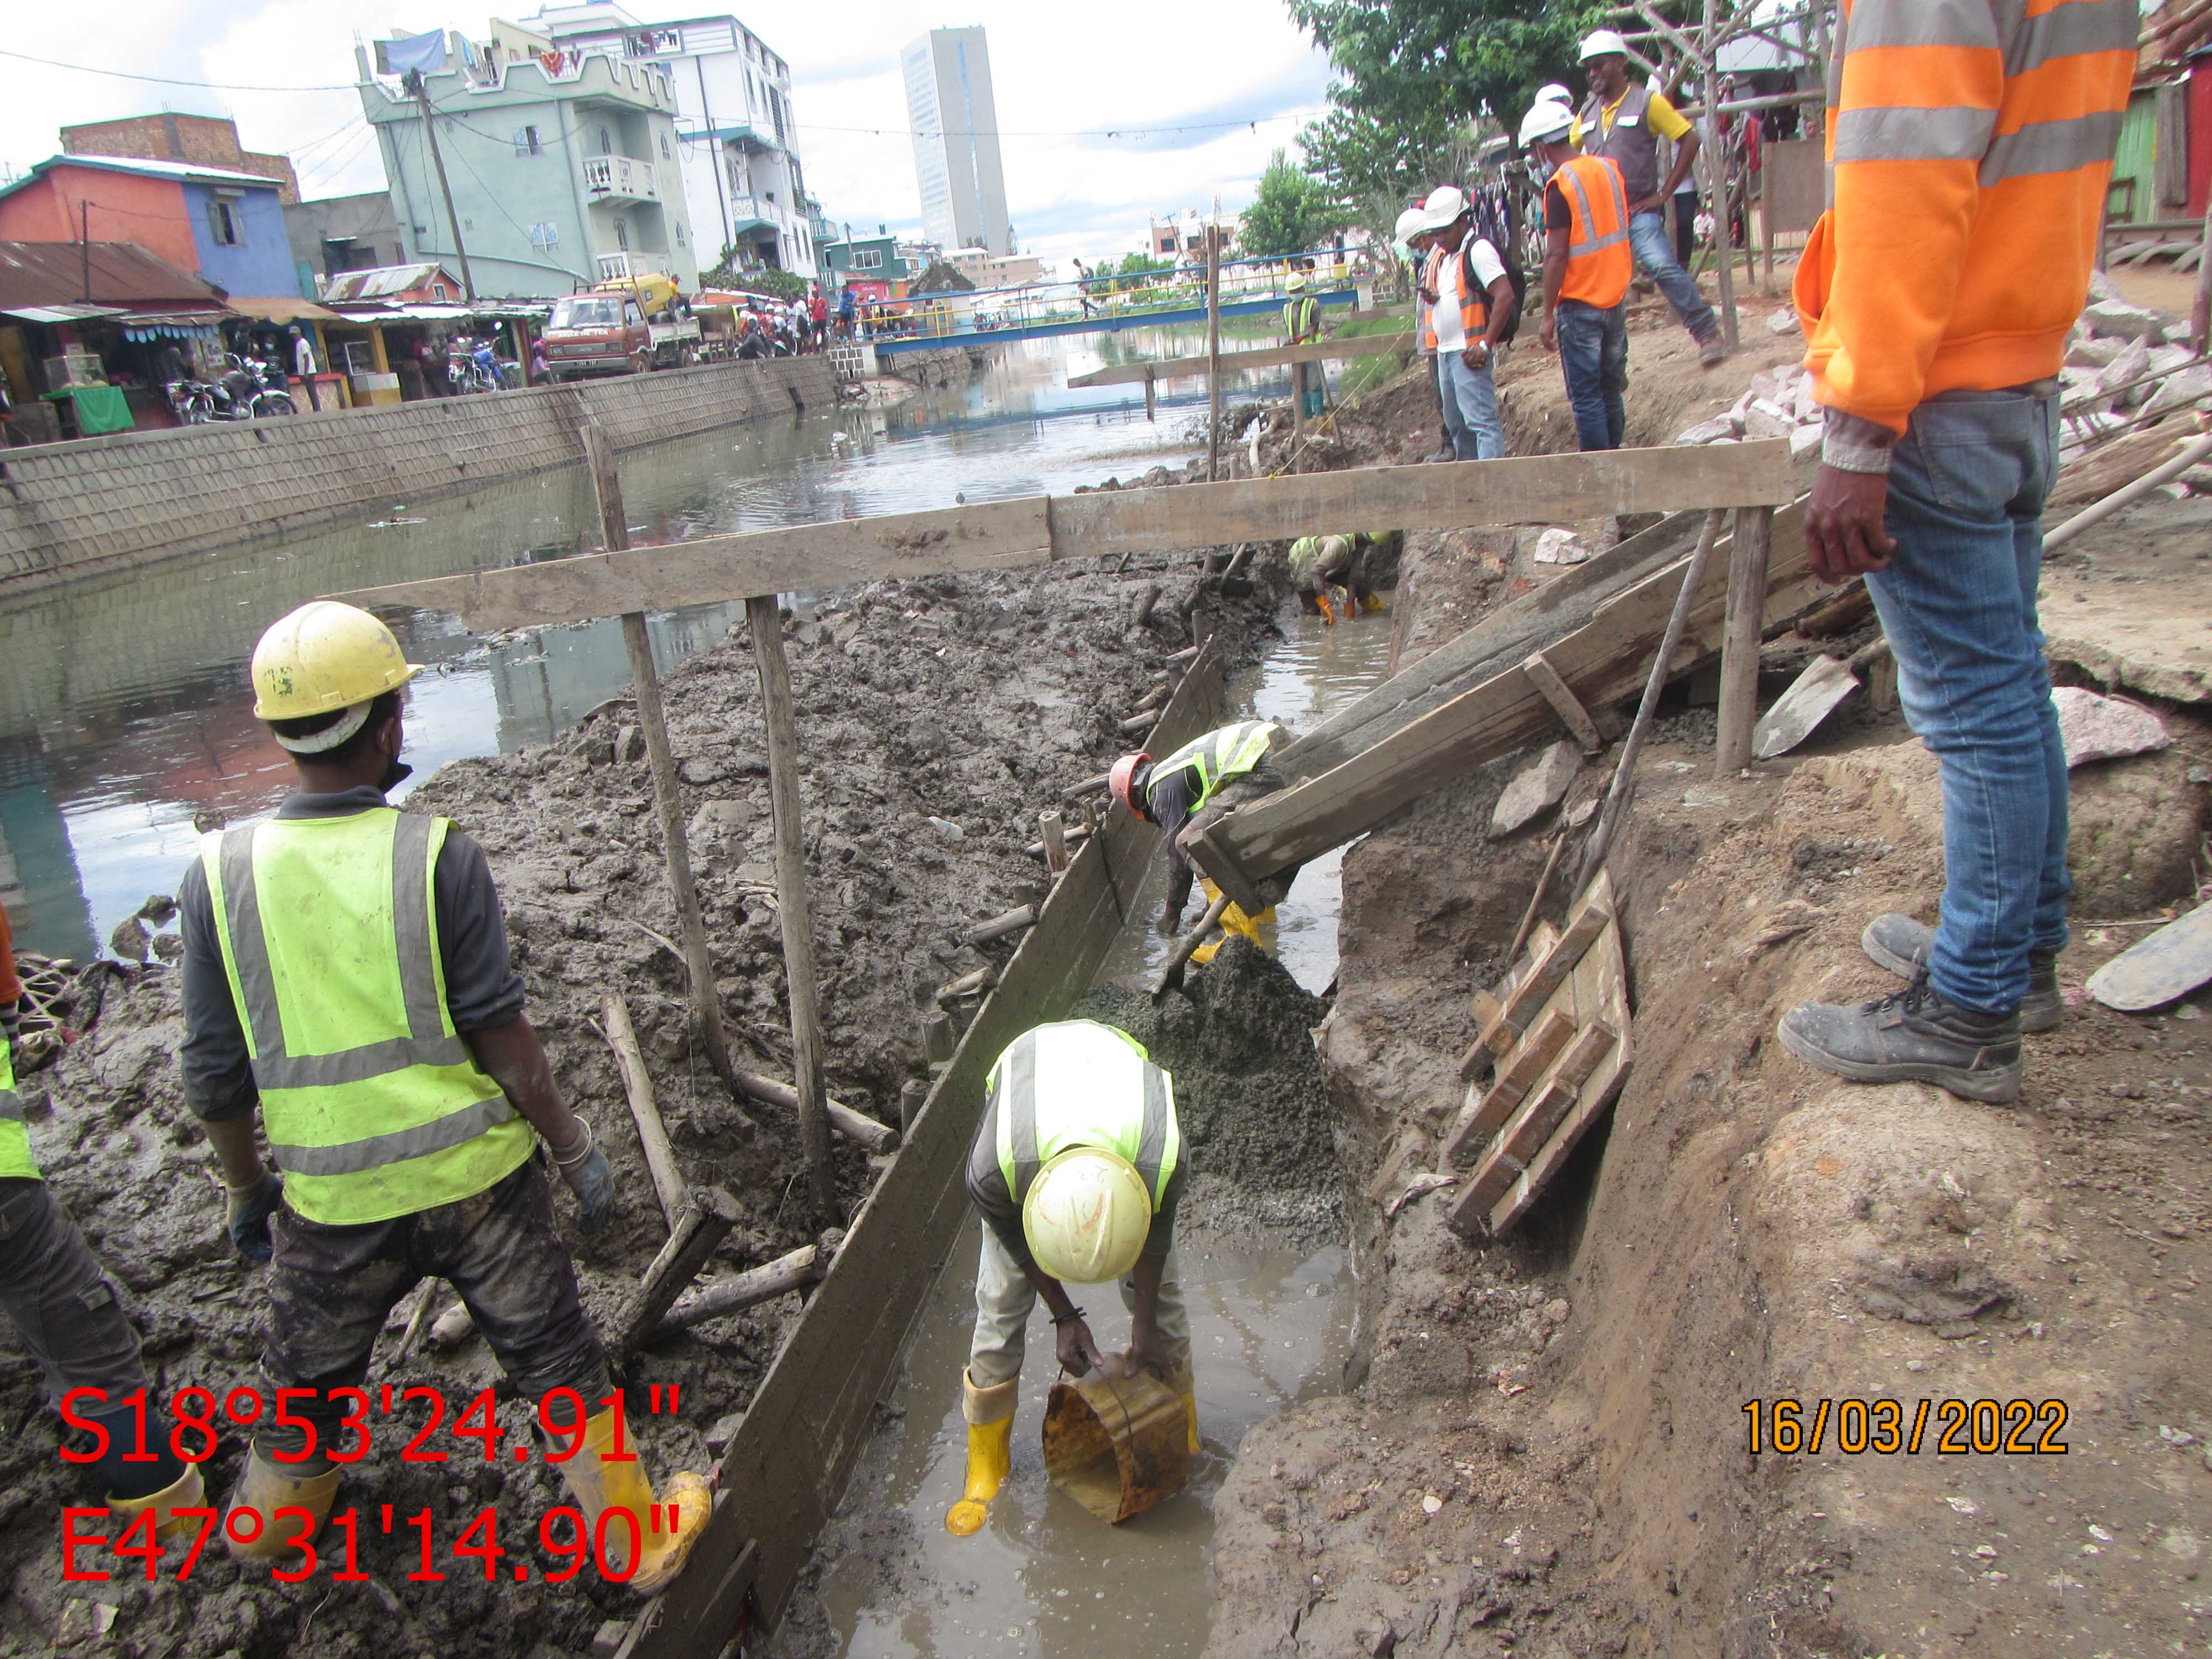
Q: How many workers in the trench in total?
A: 3